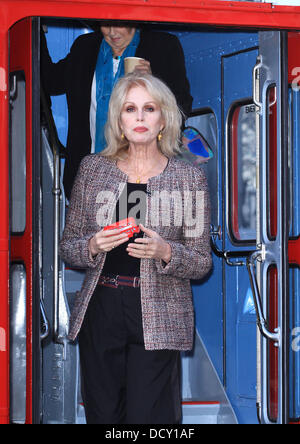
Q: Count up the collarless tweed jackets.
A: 1